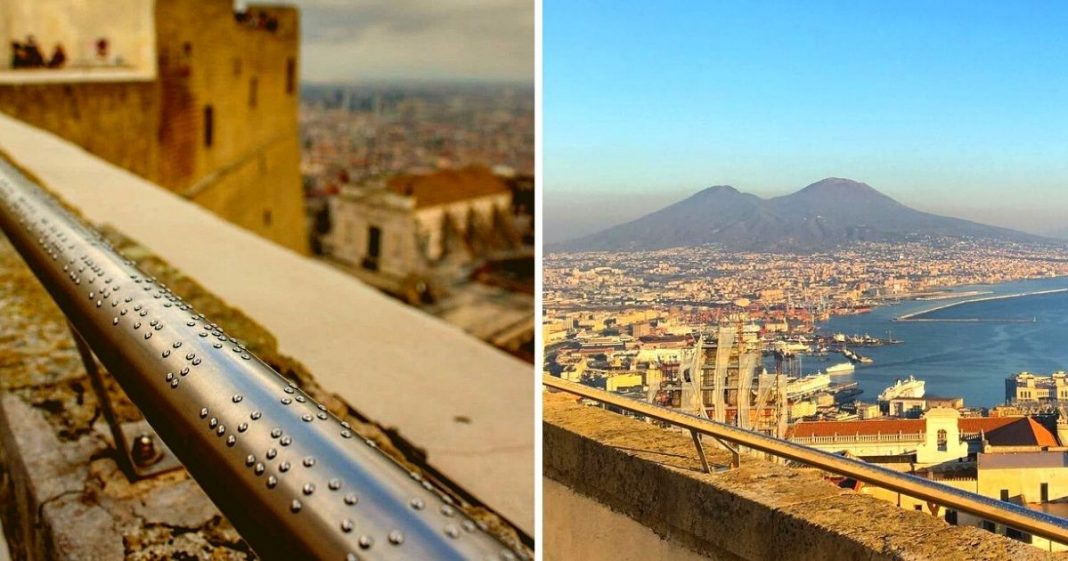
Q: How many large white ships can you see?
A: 3